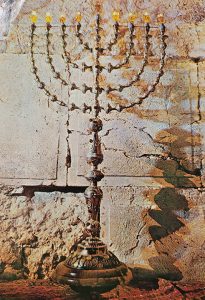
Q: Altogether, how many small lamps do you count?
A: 8